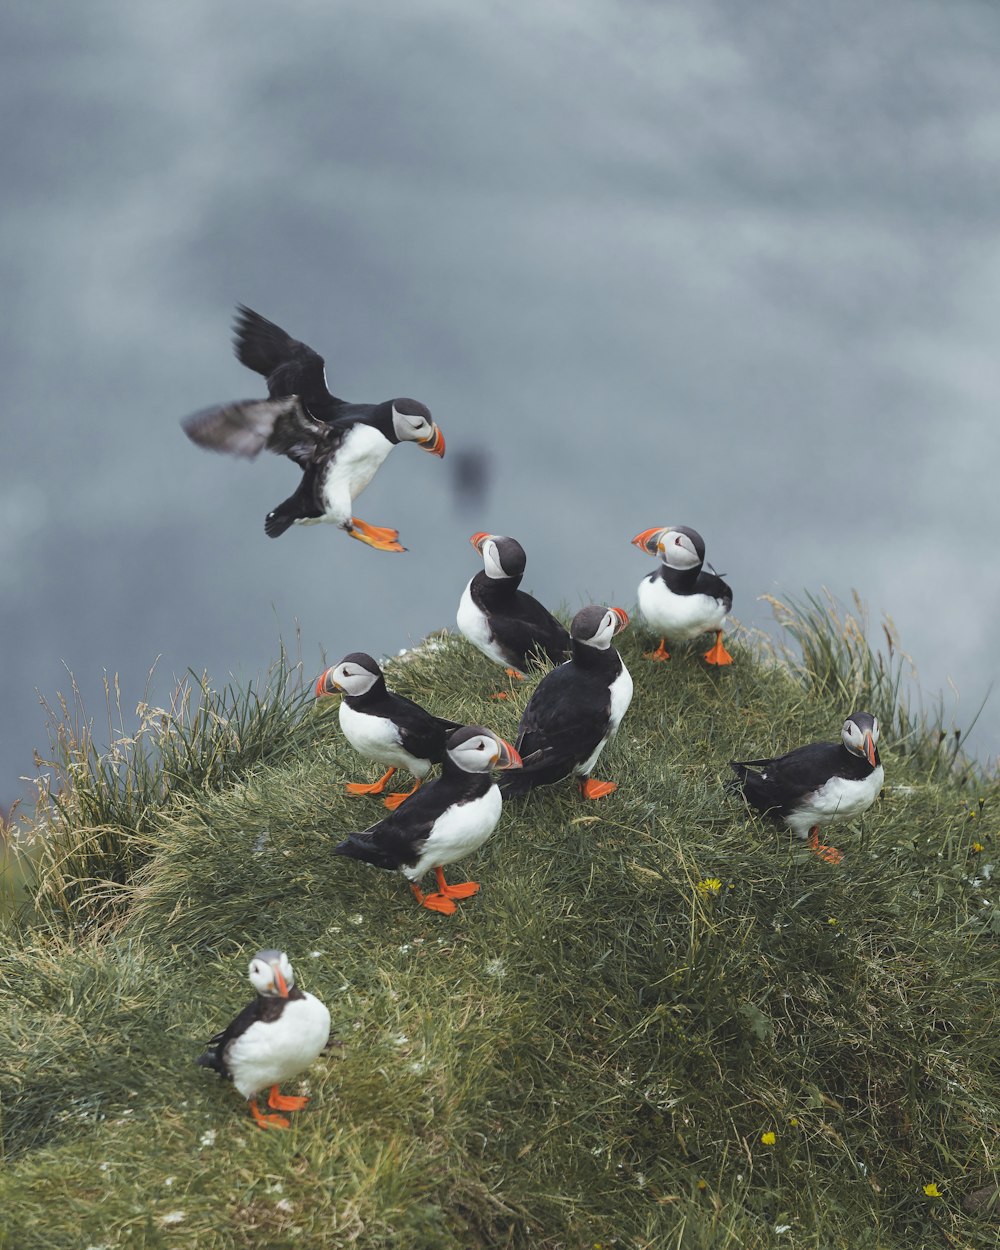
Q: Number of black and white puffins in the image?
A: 8